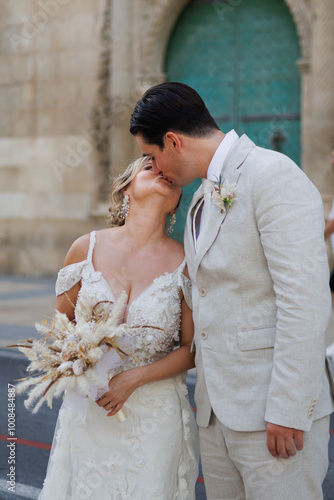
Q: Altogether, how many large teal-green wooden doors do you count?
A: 1